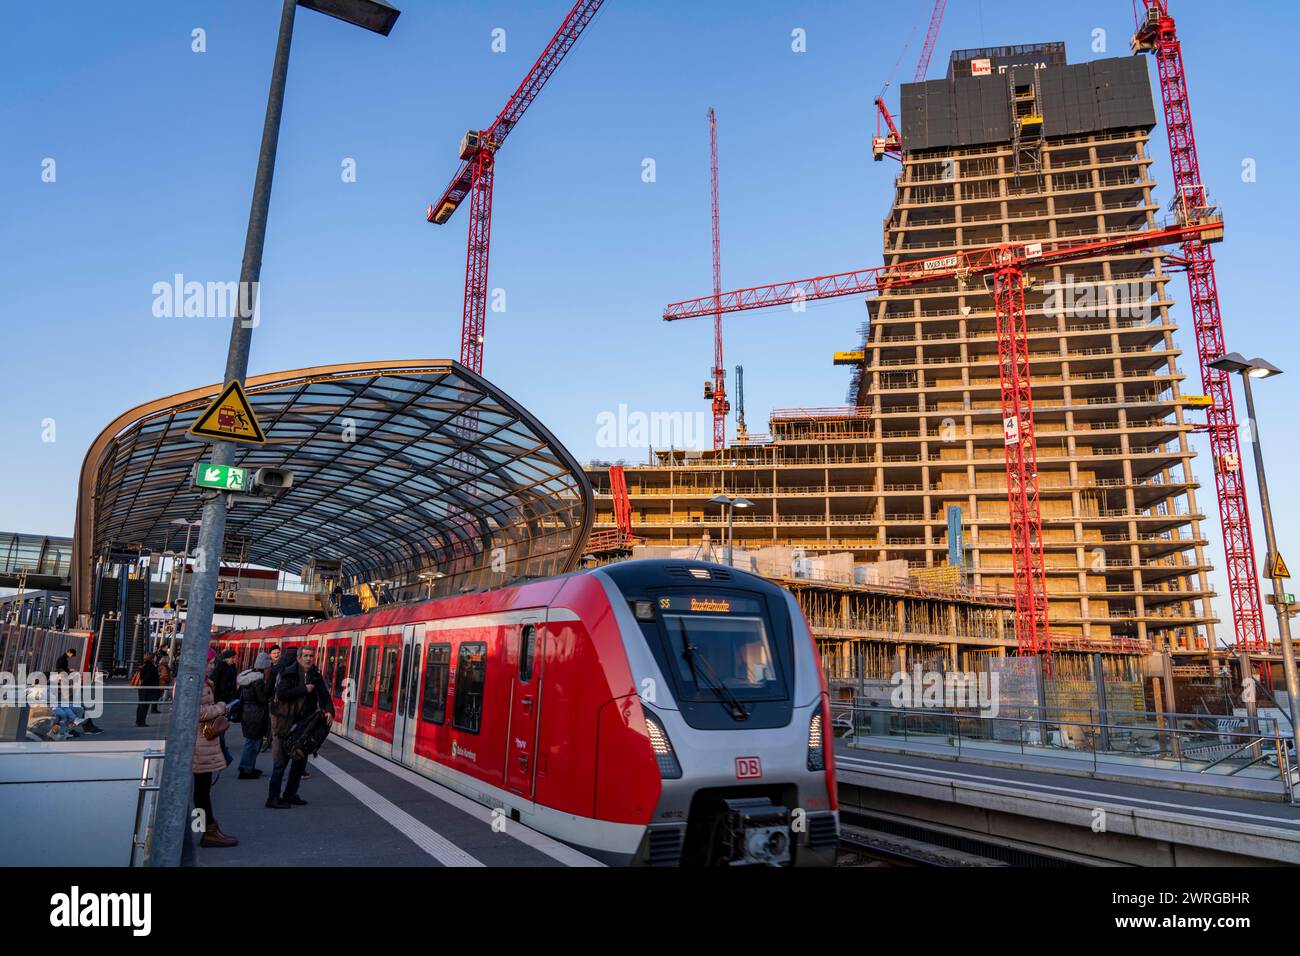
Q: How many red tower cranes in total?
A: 5